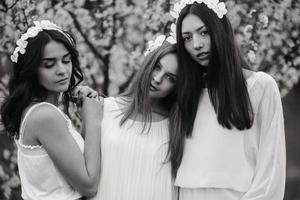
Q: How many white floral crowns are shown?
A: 3